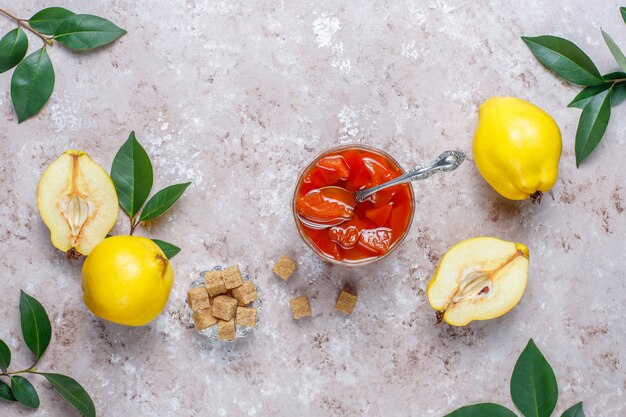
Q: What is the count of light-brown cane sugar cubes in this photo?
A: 11